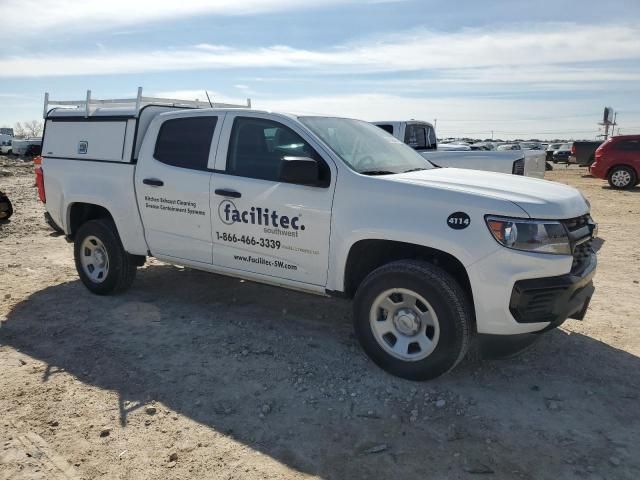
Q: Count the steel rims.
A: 2